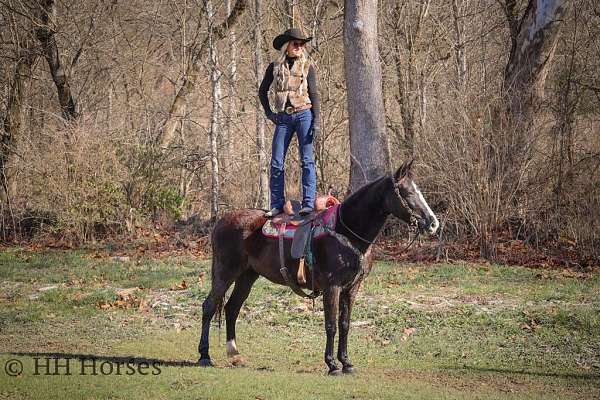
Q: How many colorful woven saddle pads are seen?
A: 1